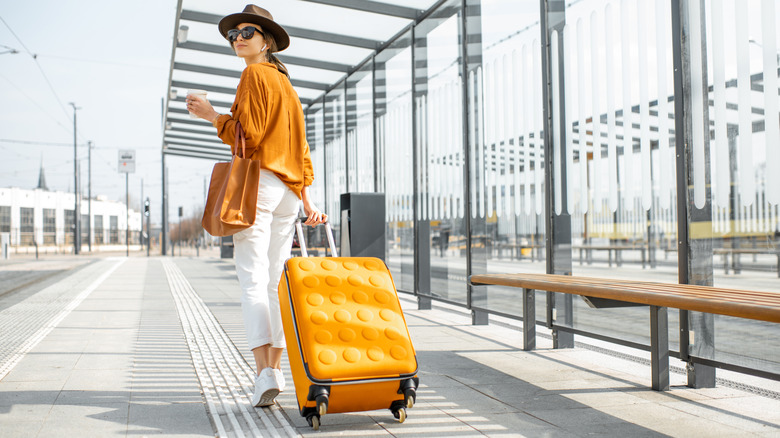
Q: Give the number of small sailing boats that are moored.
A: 0